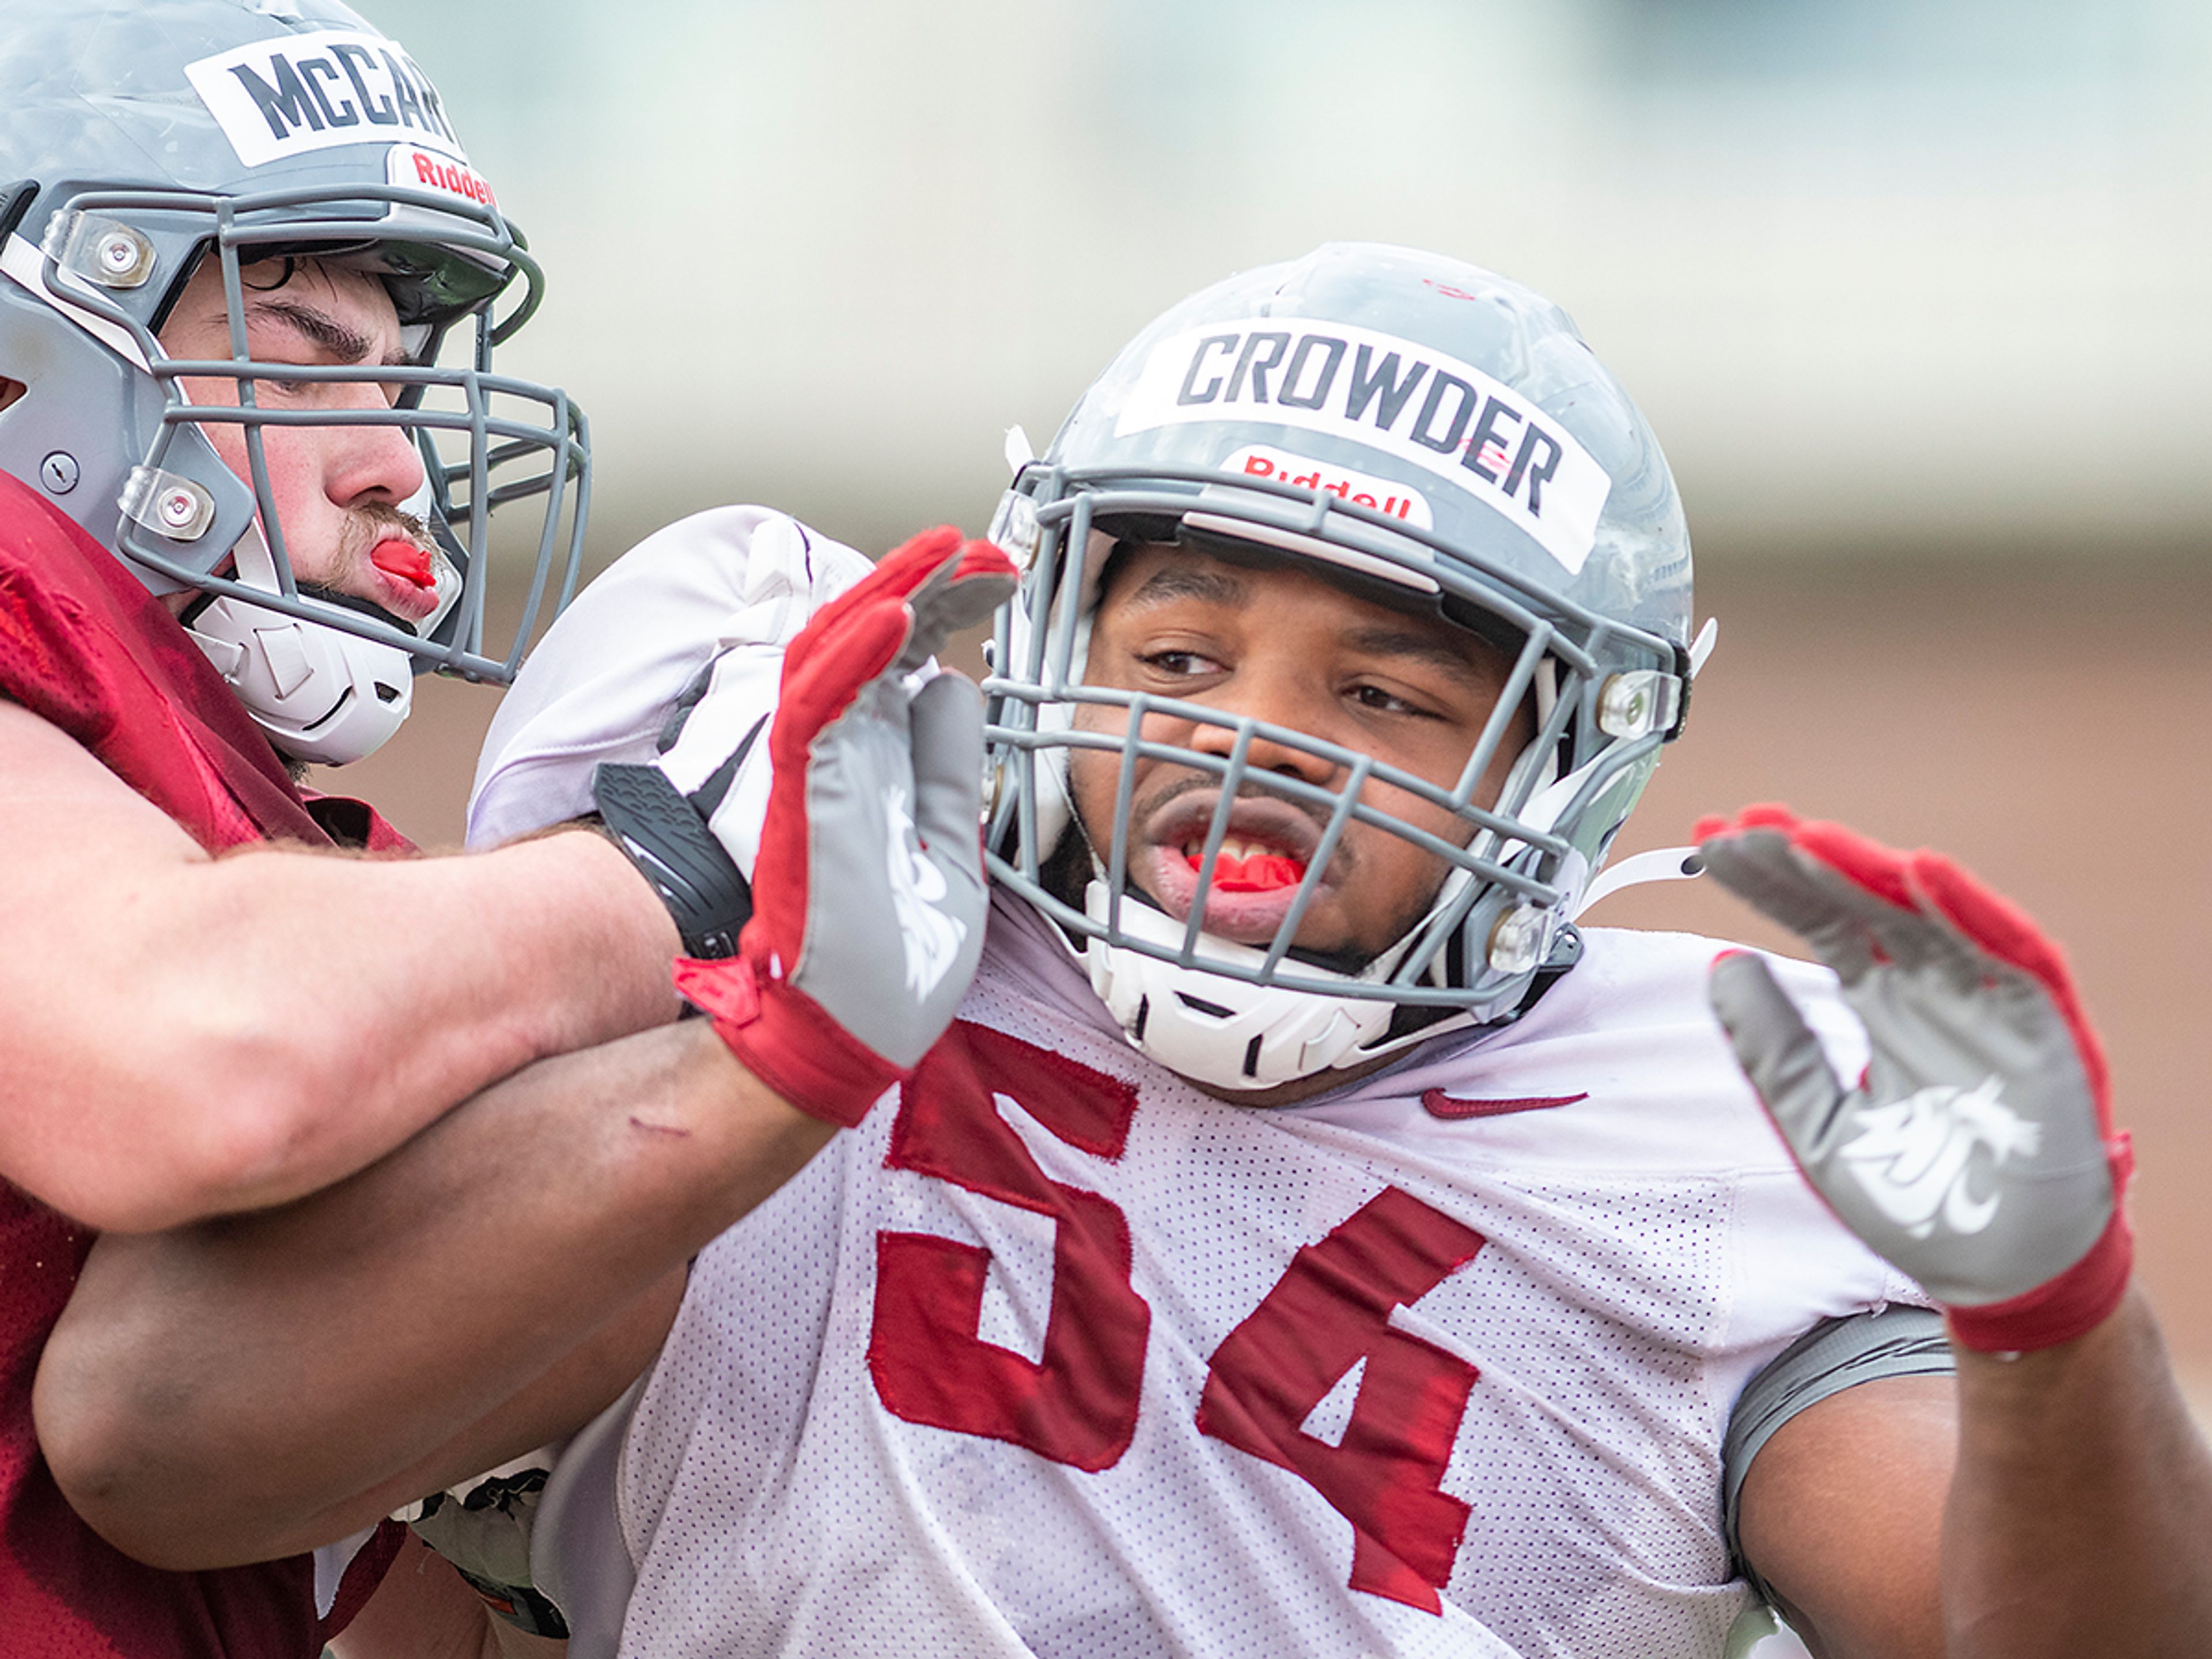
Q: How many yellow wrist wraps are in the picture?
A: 0